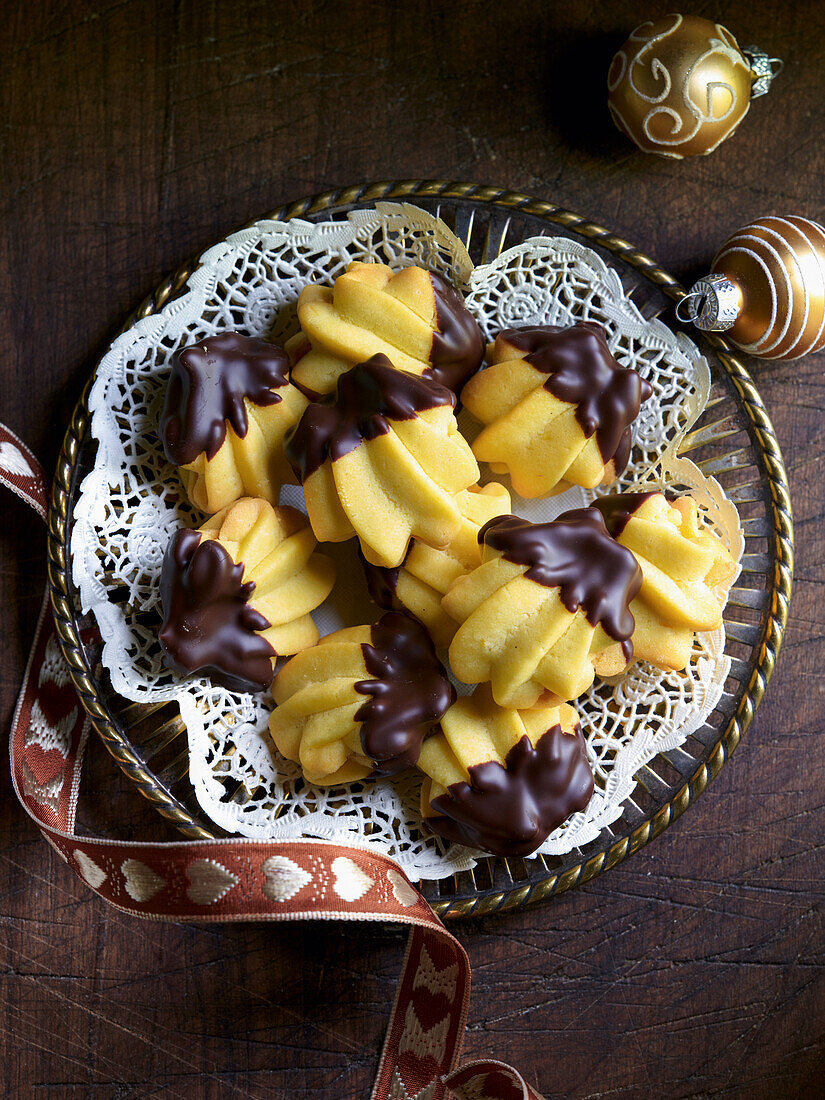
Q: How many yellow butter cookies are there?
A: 10